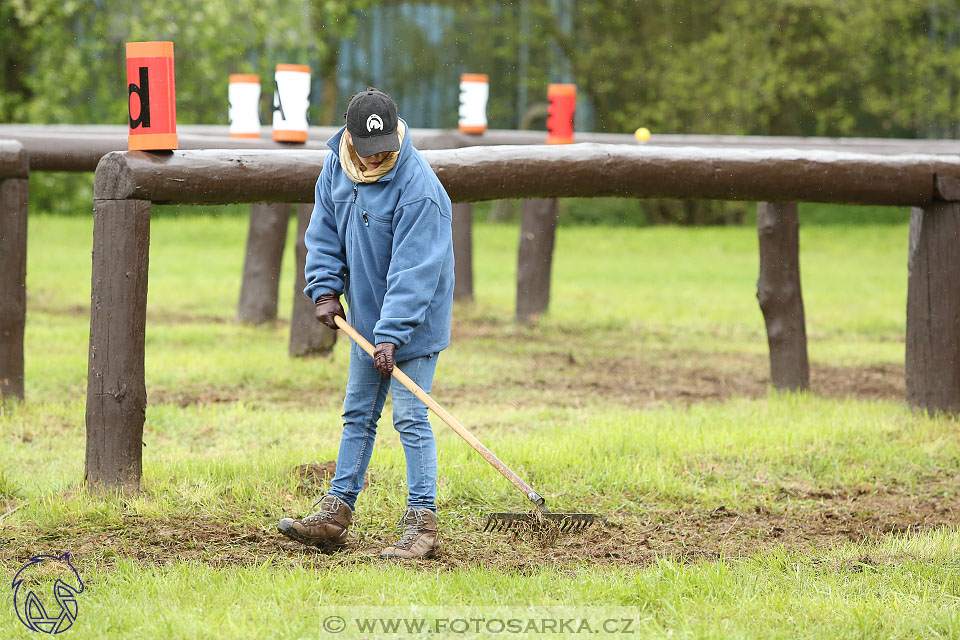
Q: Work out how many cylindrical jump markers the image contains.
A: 5